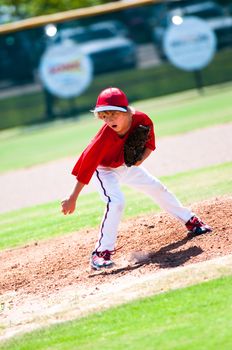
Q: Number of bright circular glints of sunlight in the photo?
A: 2